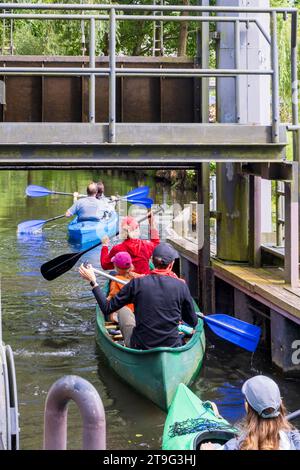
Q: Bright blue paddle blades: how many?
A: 5